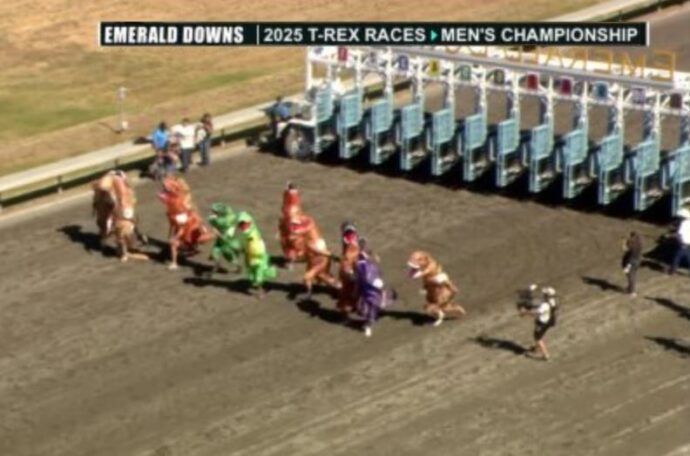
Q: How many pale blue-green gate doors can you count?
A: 12